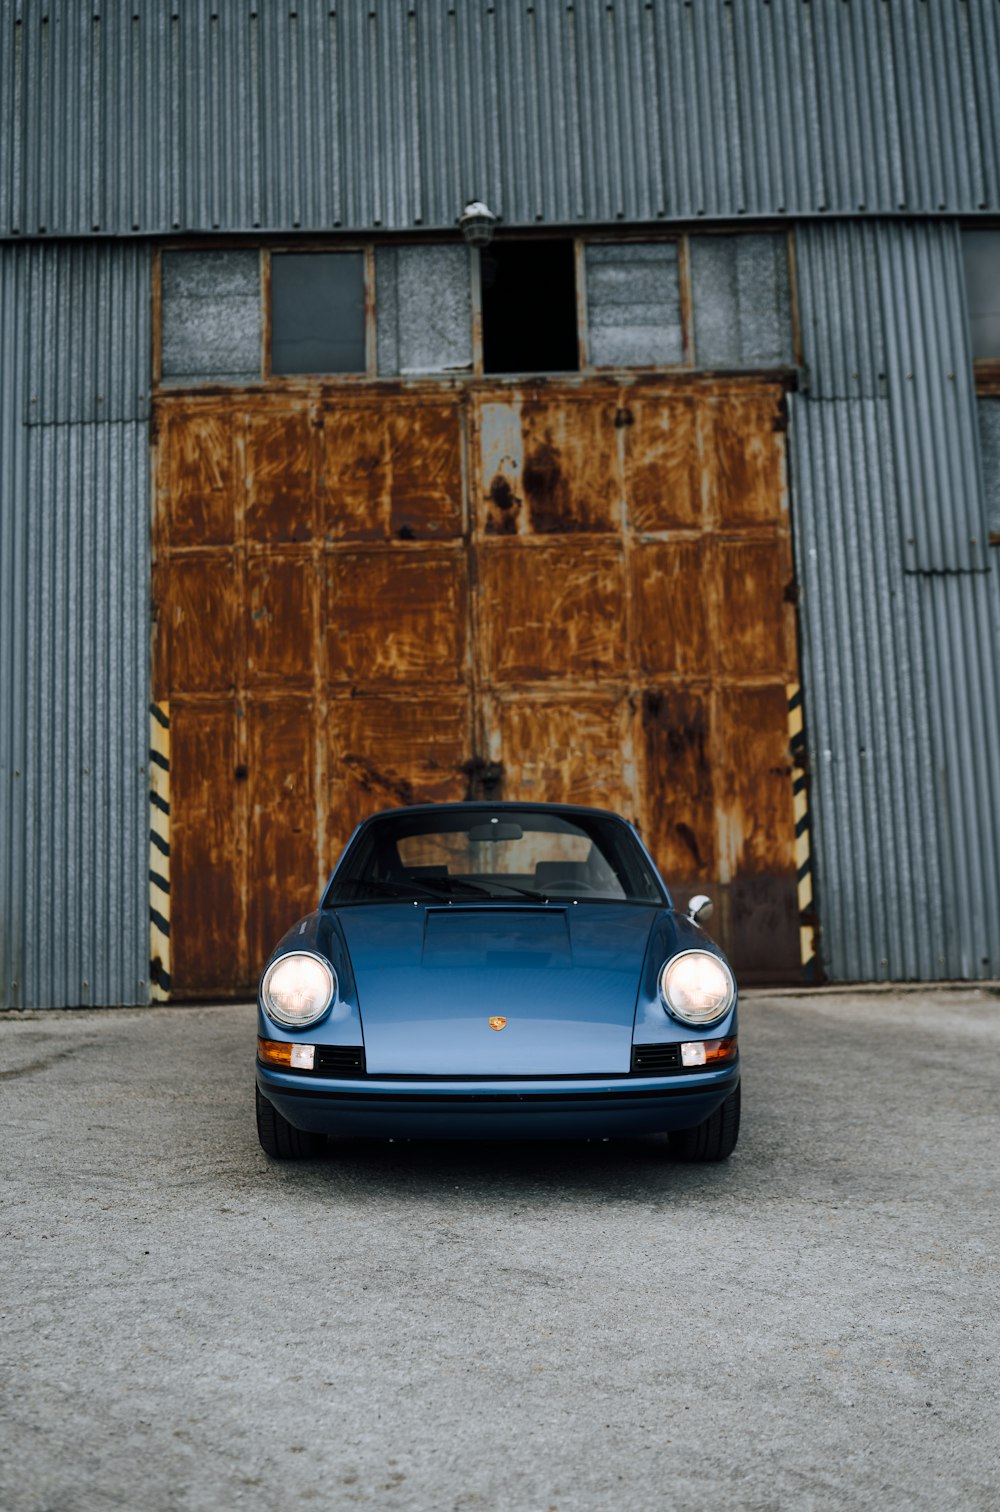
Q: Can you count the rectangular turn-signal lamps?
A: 2